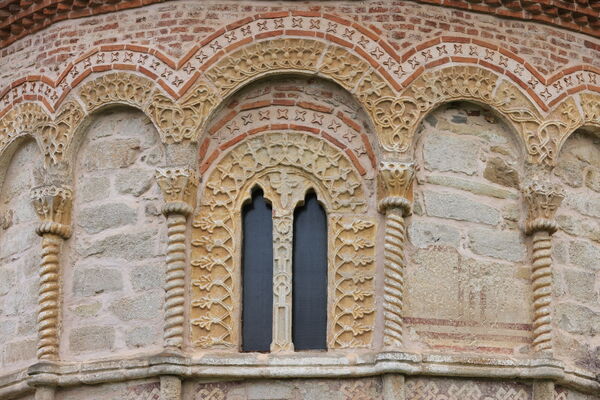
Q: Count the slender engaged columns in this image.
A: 4